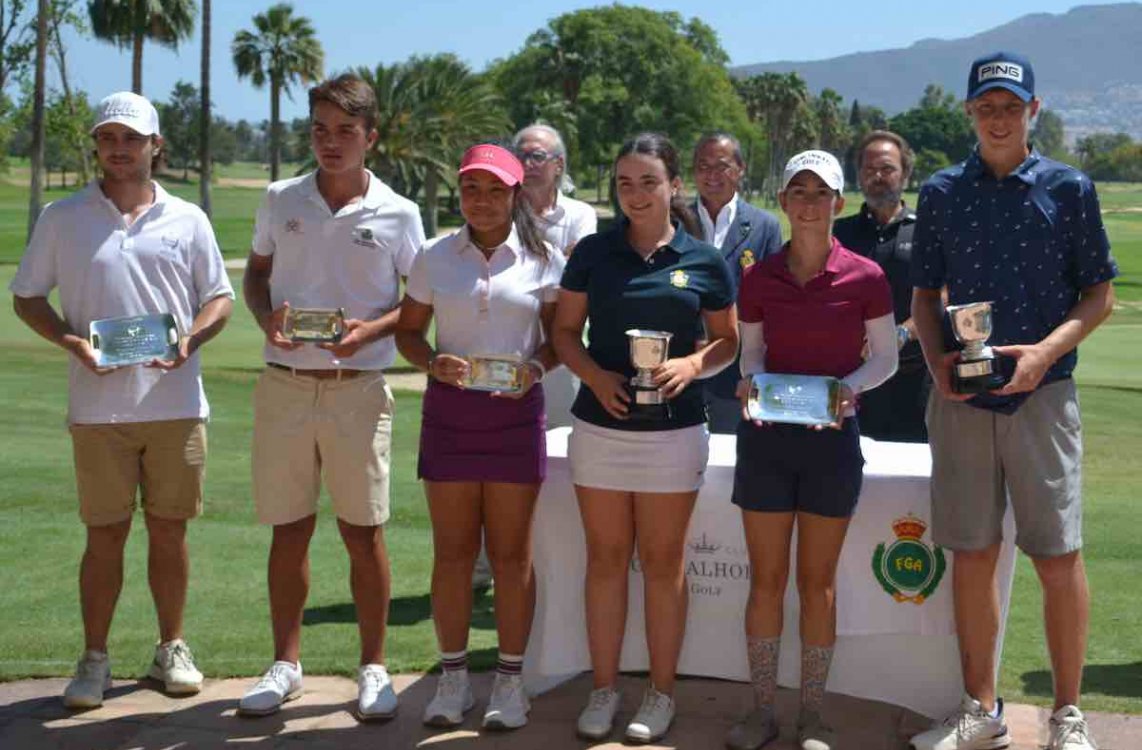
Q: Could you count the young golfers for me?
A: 6